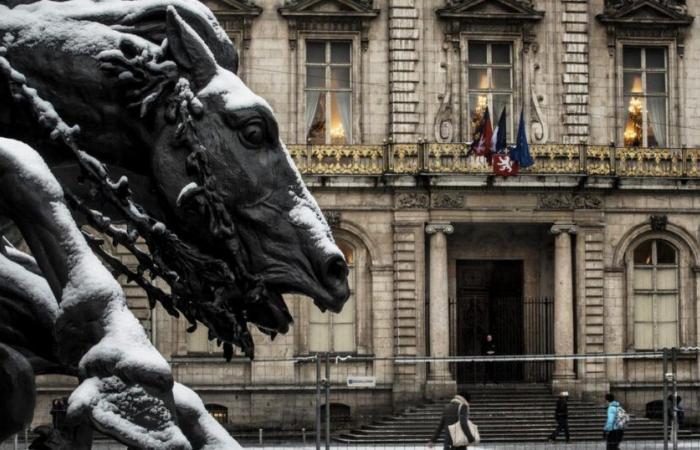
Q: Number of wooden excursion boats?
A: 0